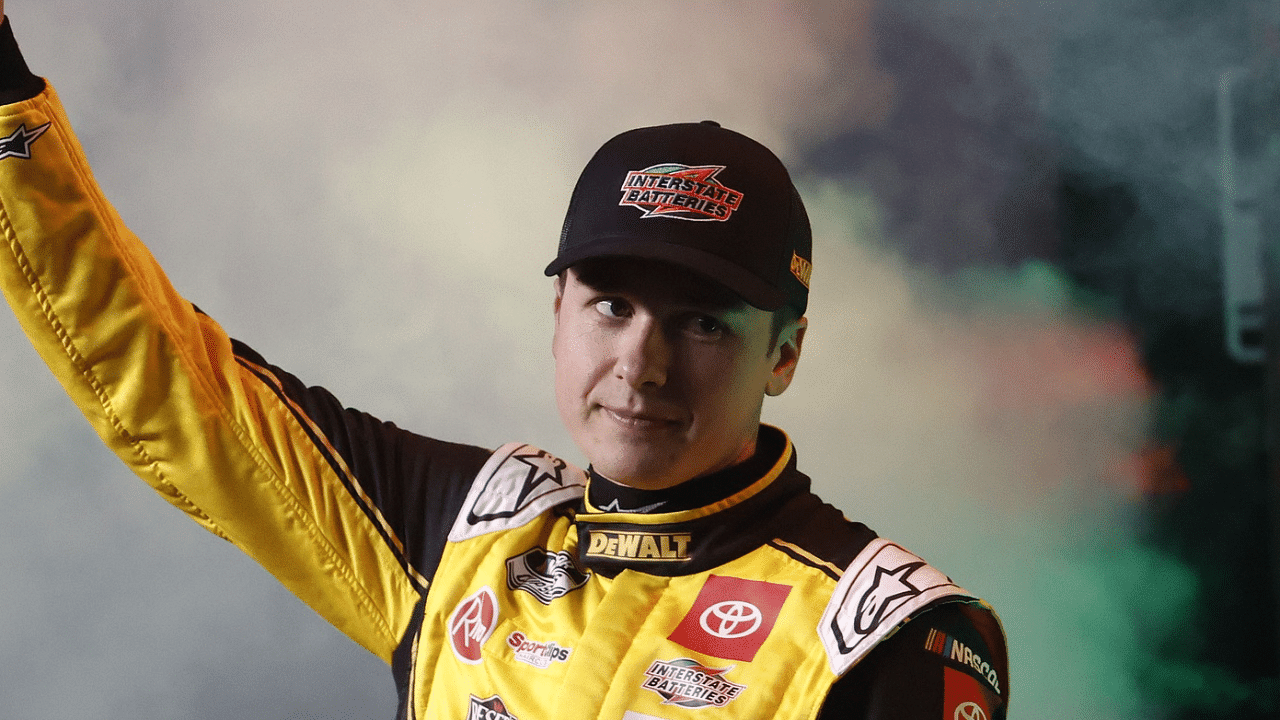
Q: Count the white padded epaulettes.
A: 2